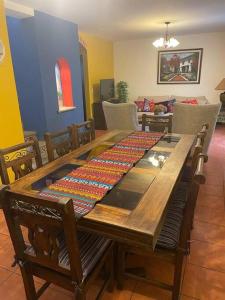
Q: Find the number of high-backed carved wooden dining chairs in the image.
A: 8